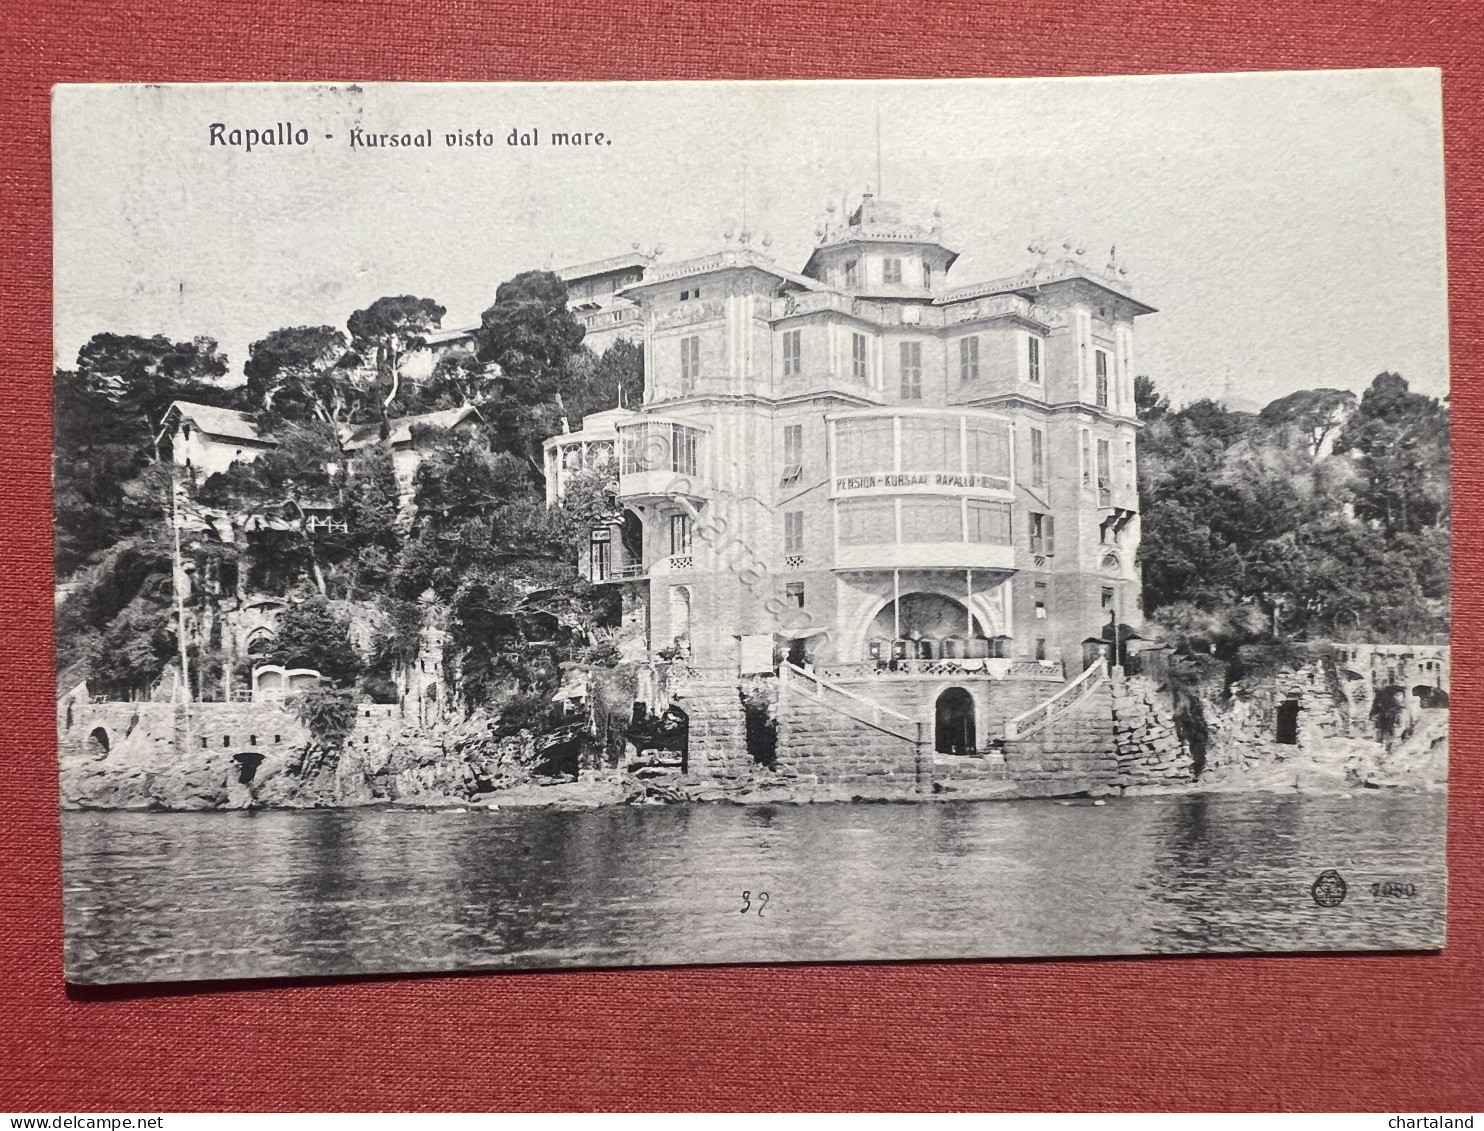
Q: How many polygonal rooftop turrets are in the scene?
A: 1